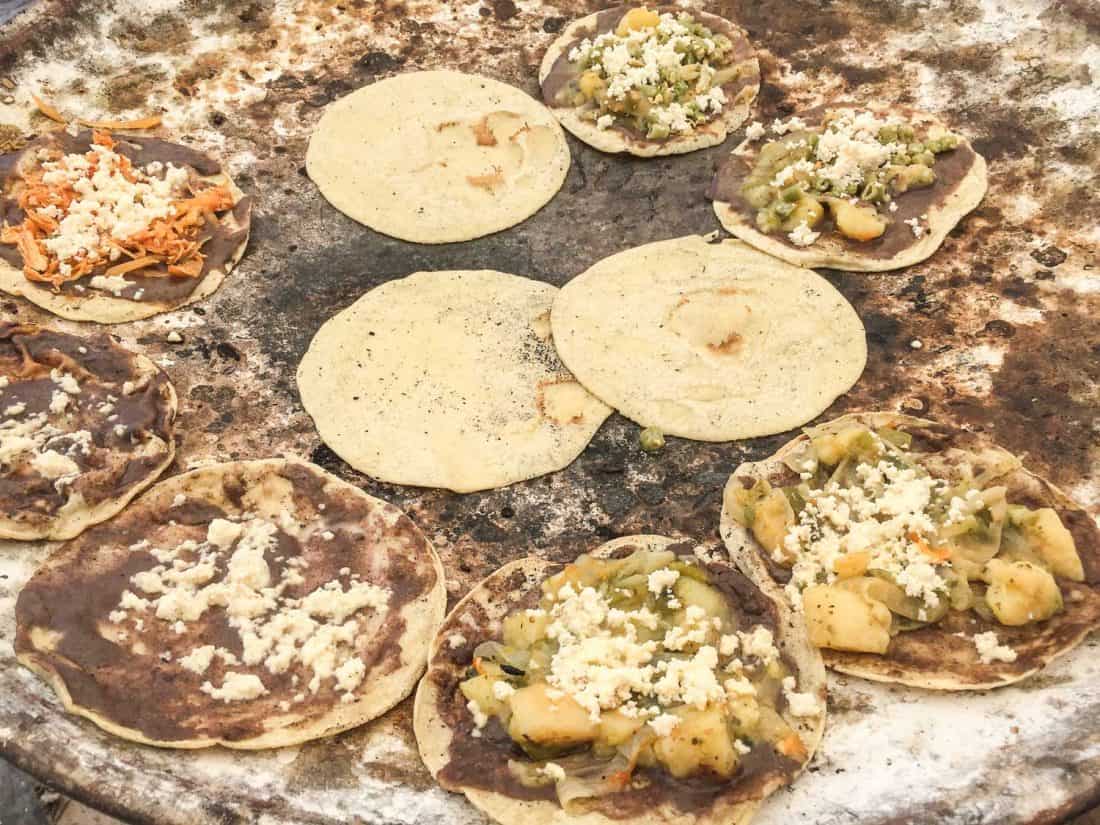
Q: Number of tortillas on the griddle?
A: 10